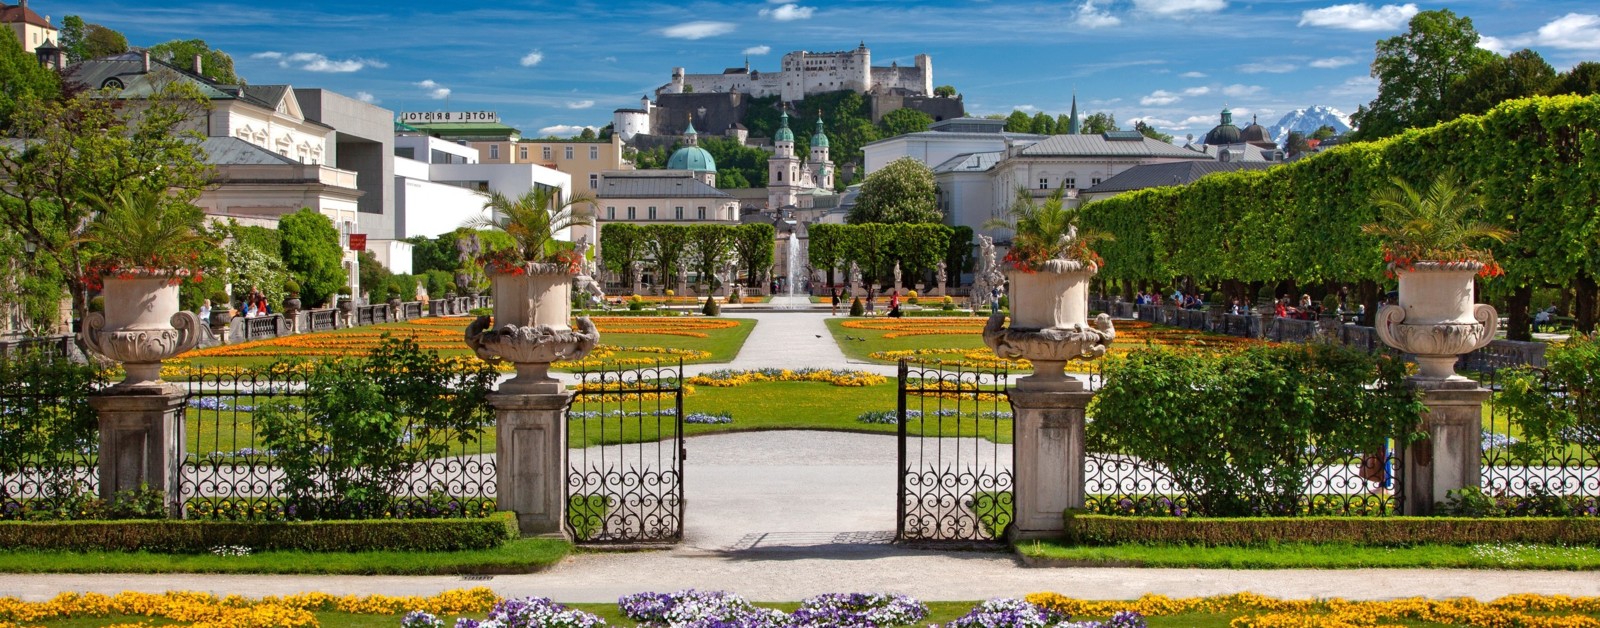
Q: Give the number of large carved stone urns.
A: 4